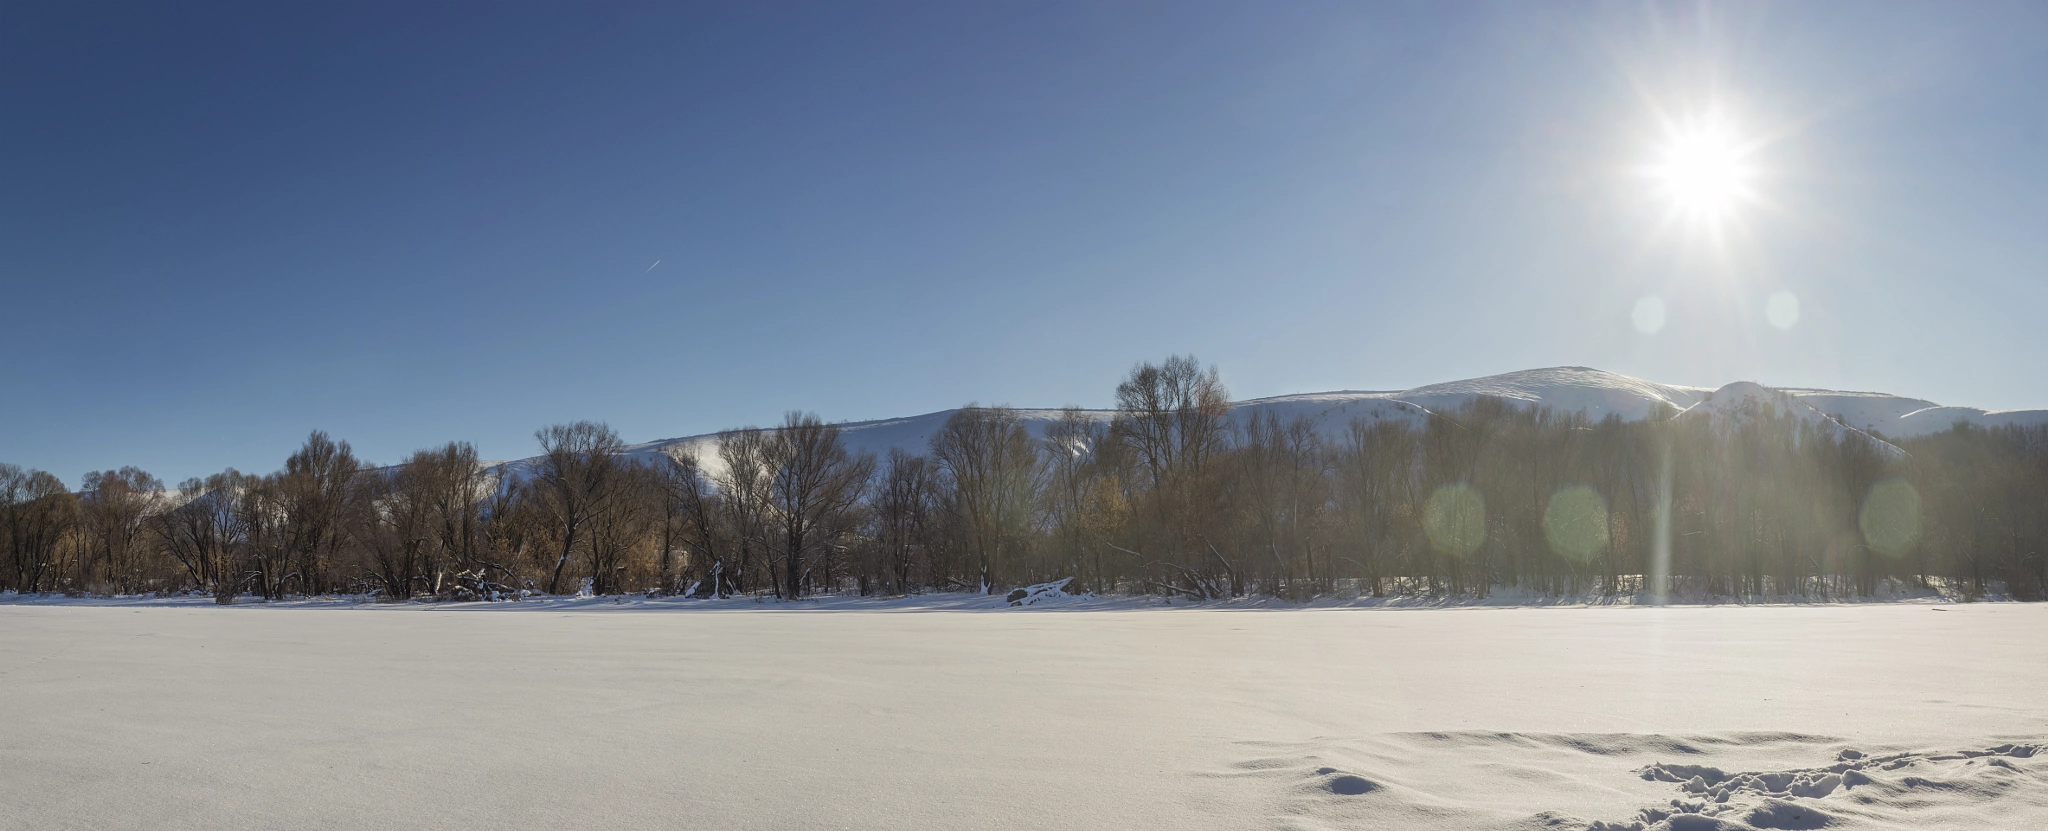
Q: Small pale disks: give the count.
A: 2